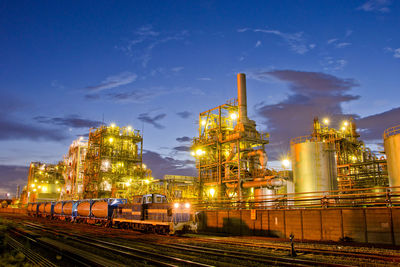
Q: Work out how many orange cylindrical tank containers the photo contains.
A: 8